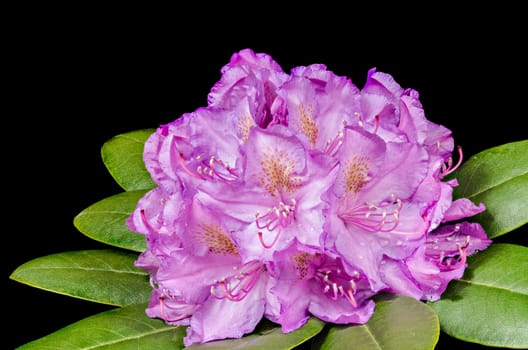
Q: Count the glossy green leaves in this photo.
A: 8